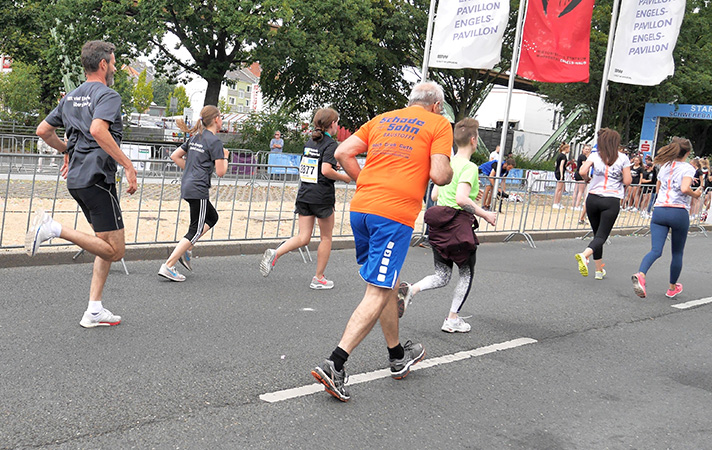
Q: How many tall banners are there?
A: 3